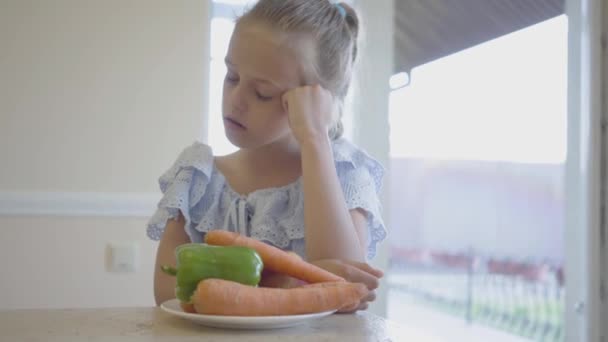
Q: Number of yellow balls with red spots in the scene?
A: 0